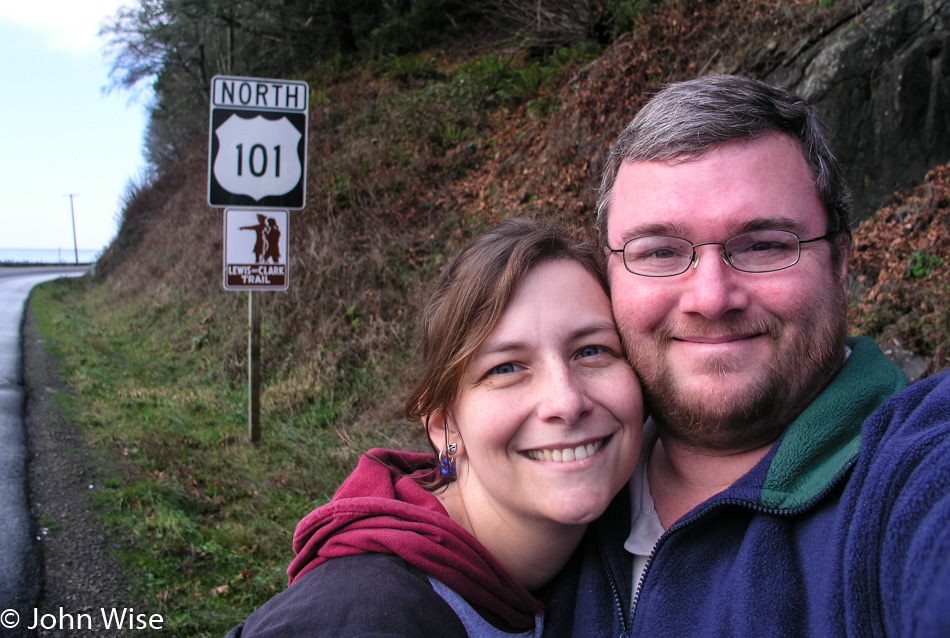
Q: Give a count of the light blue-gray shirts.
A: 1